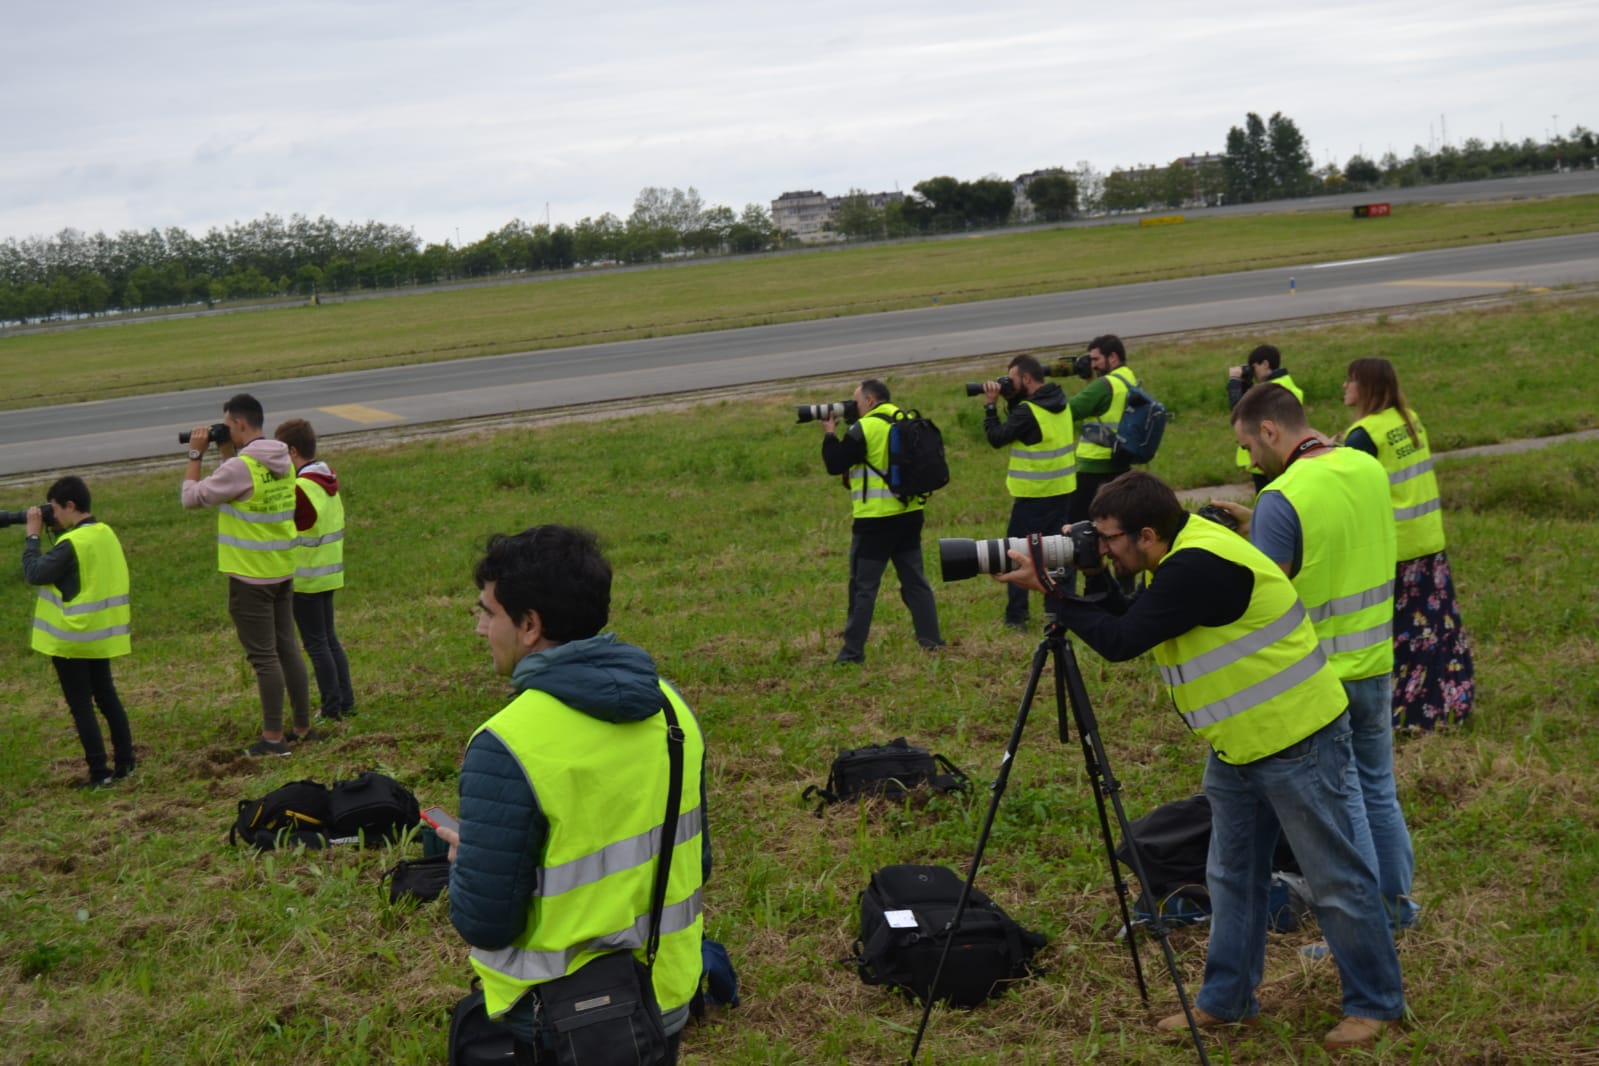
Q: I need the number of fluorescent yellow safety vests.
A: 11